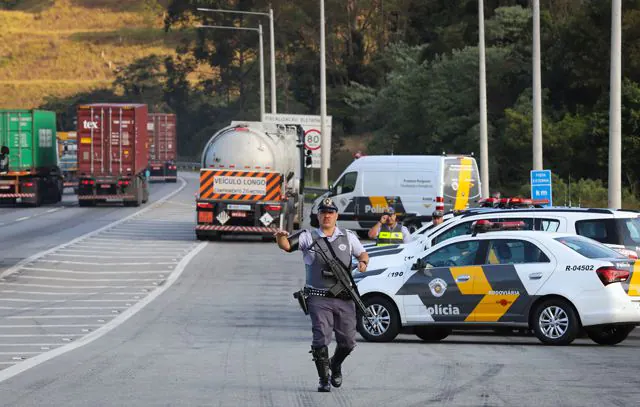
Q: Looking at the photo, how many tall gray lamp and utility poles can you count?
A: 6